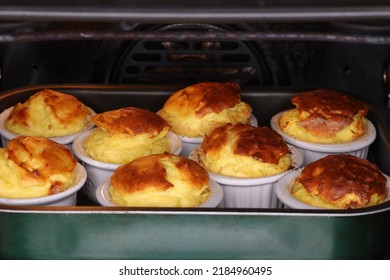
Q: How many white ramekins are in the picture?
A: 8